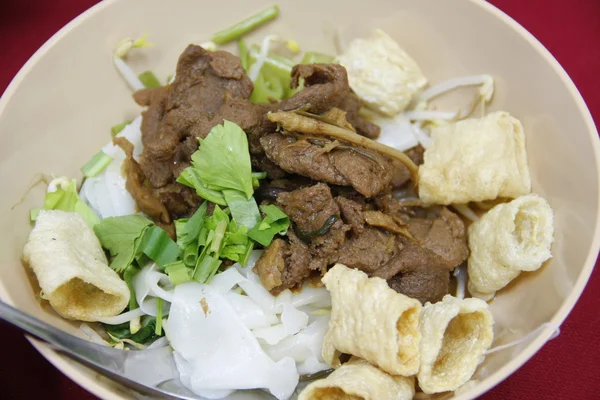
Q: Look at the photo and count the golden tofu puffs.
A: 7